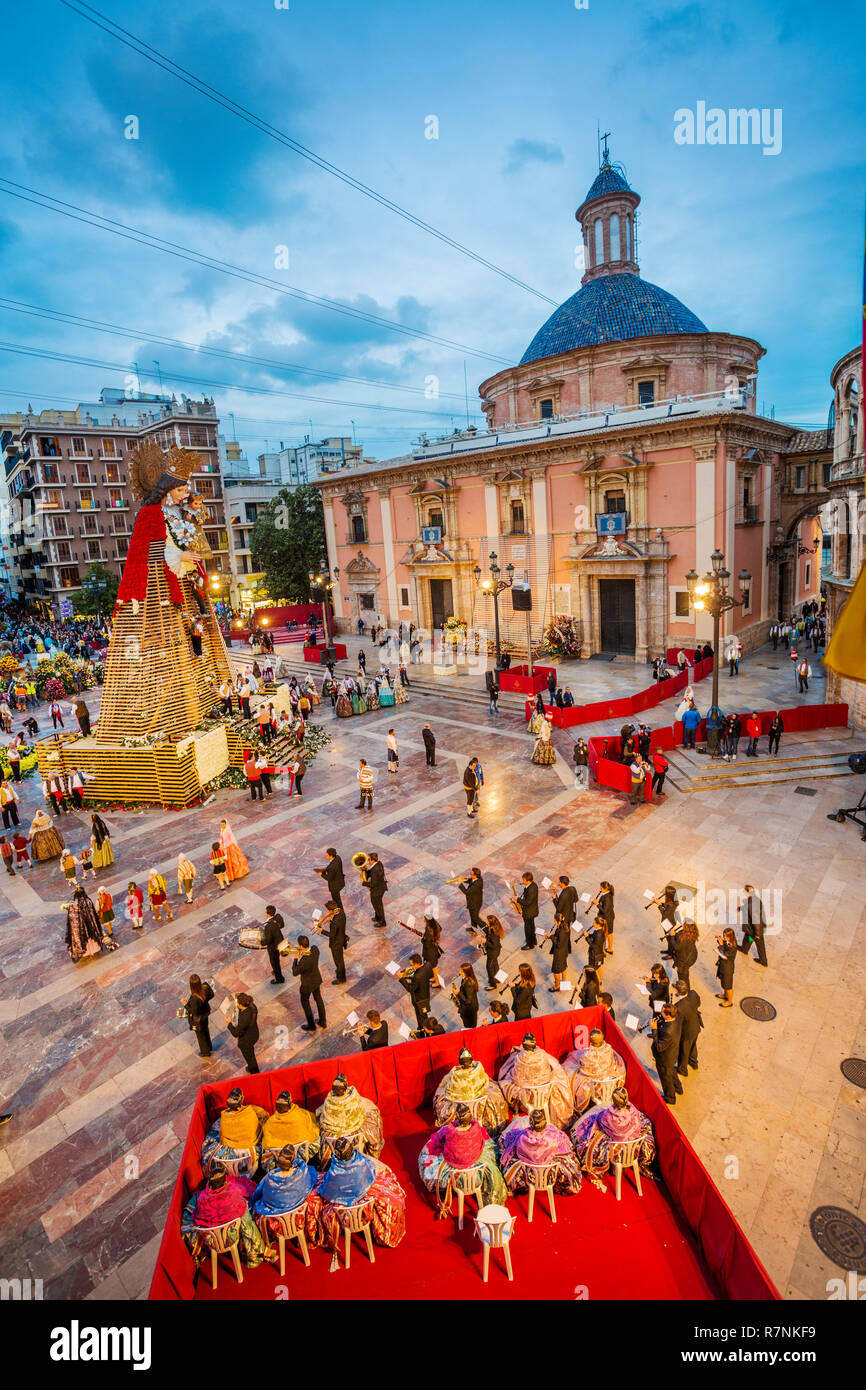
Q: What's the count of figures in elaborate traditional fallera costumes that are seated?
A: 12